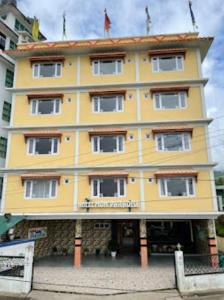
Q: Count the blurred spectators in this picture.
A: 0